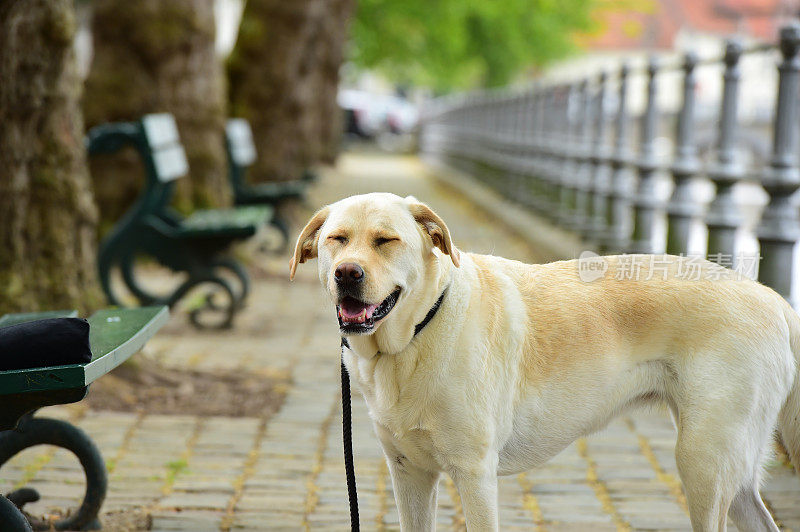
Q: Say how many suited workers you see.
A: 0